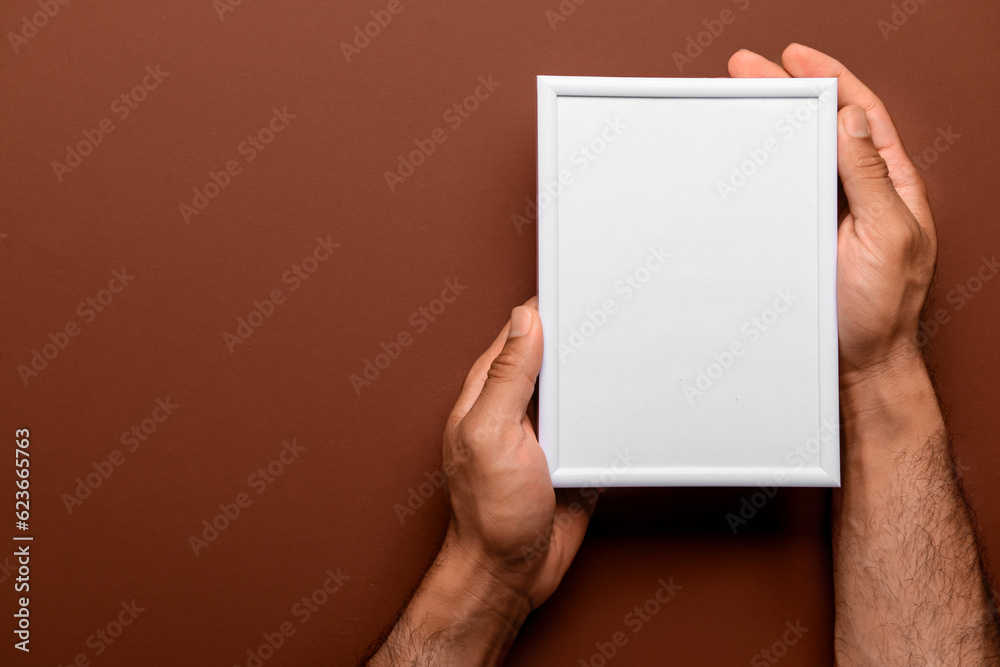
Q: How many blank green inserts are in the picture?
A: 0